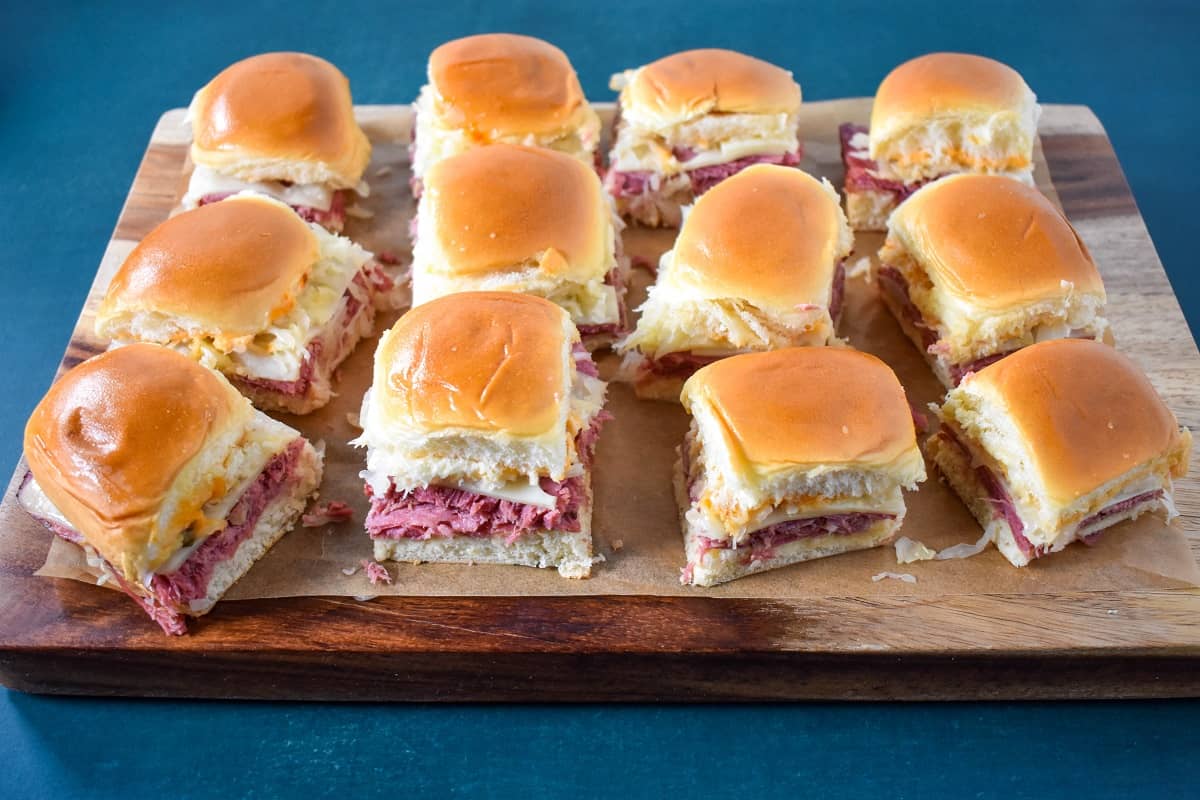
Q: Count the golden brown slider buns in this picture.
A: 12